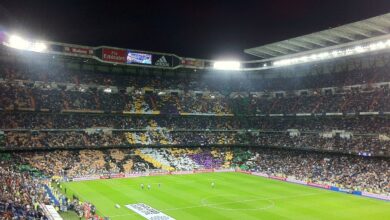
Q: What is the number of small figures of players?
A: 4